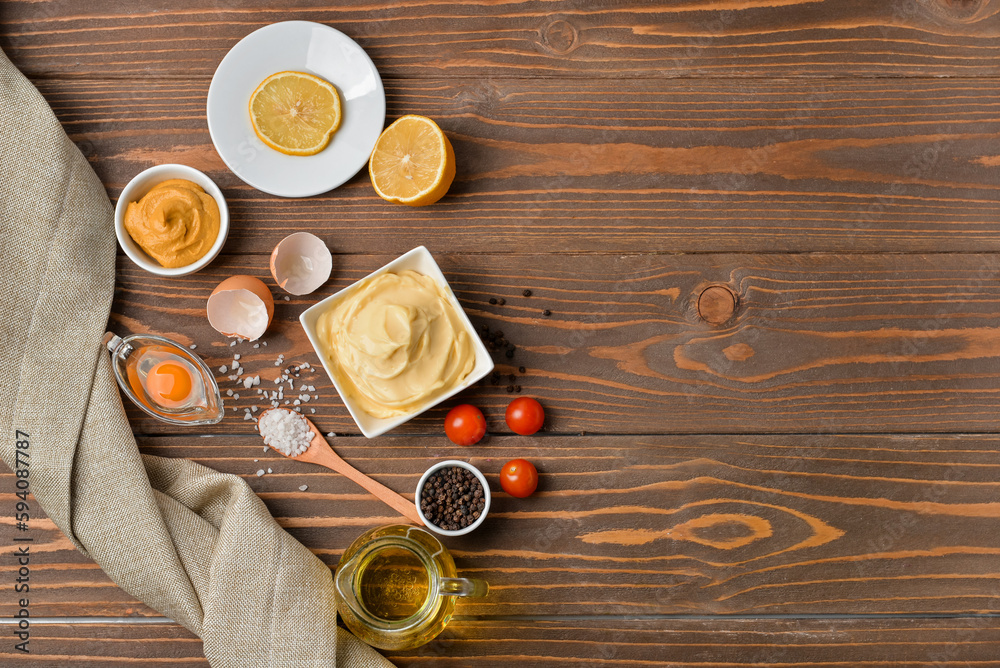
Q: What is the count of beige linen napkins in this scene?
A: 1